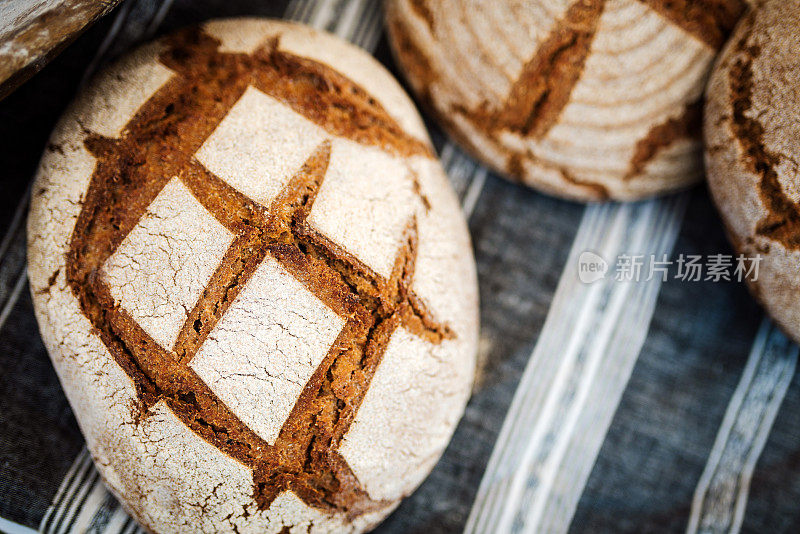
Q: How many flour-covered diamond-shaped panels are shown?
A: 4